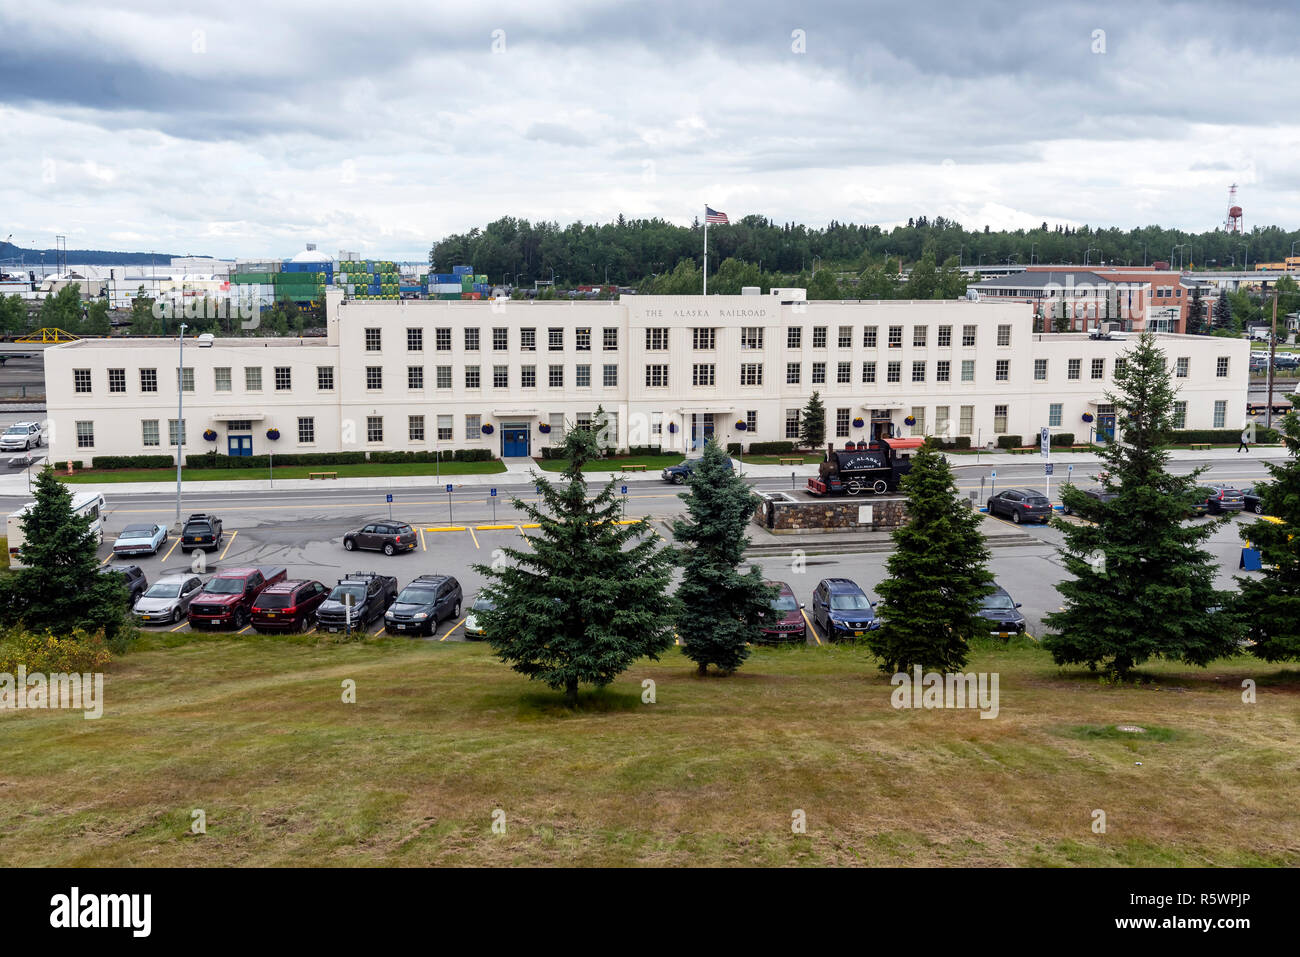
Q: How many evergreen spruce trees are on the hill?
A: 6